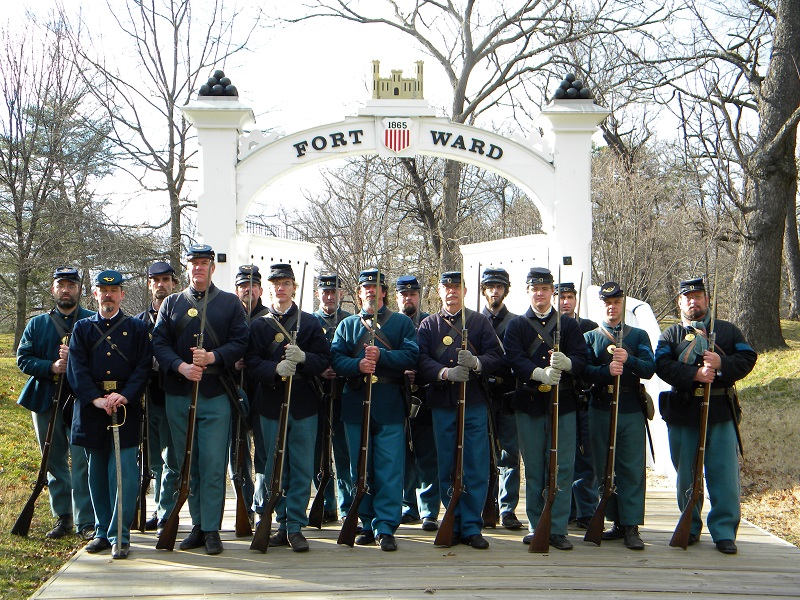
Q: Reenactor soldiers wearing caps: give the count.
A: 15